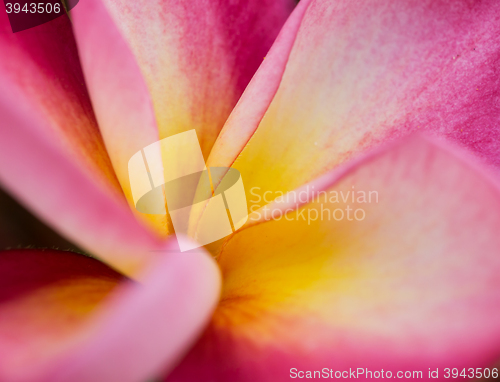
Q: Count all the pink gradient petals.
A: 5